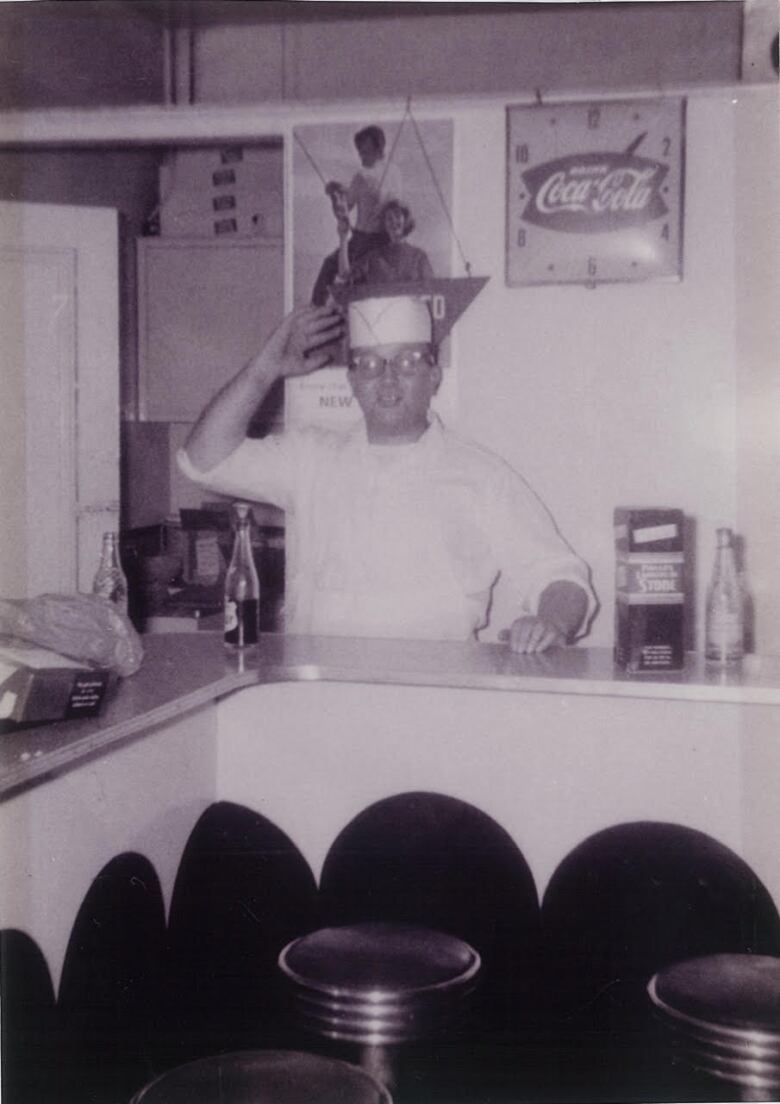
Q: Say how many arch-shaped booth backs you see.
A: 5